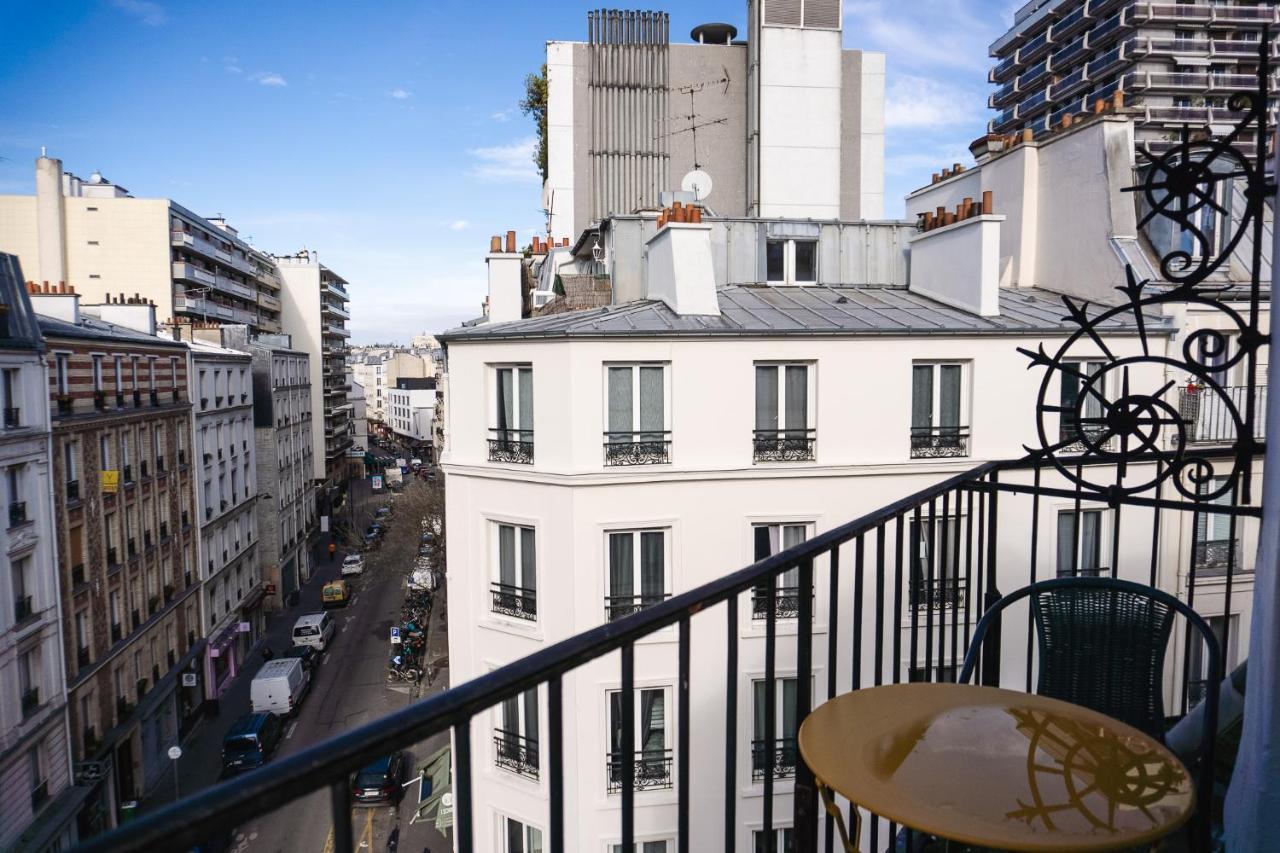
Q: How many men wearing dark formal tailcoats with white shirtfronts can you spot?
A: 0